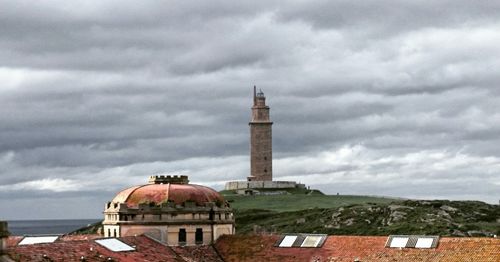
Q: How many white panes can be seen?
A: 6